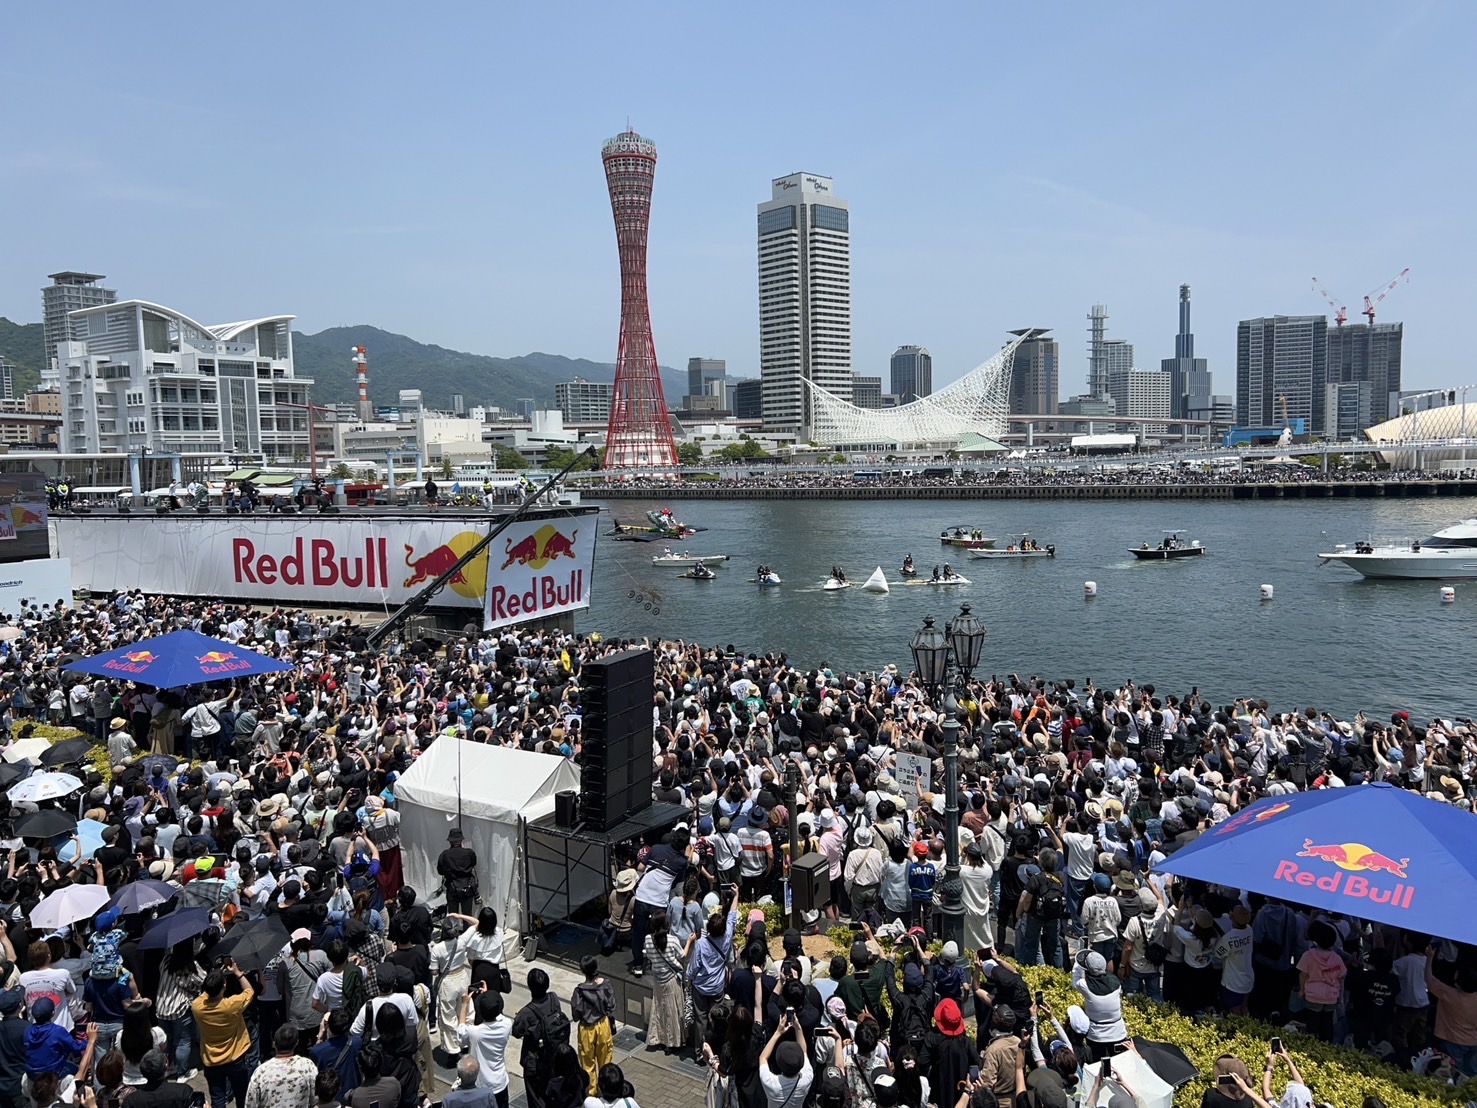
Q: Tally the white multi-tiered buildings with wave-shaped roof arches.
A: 1